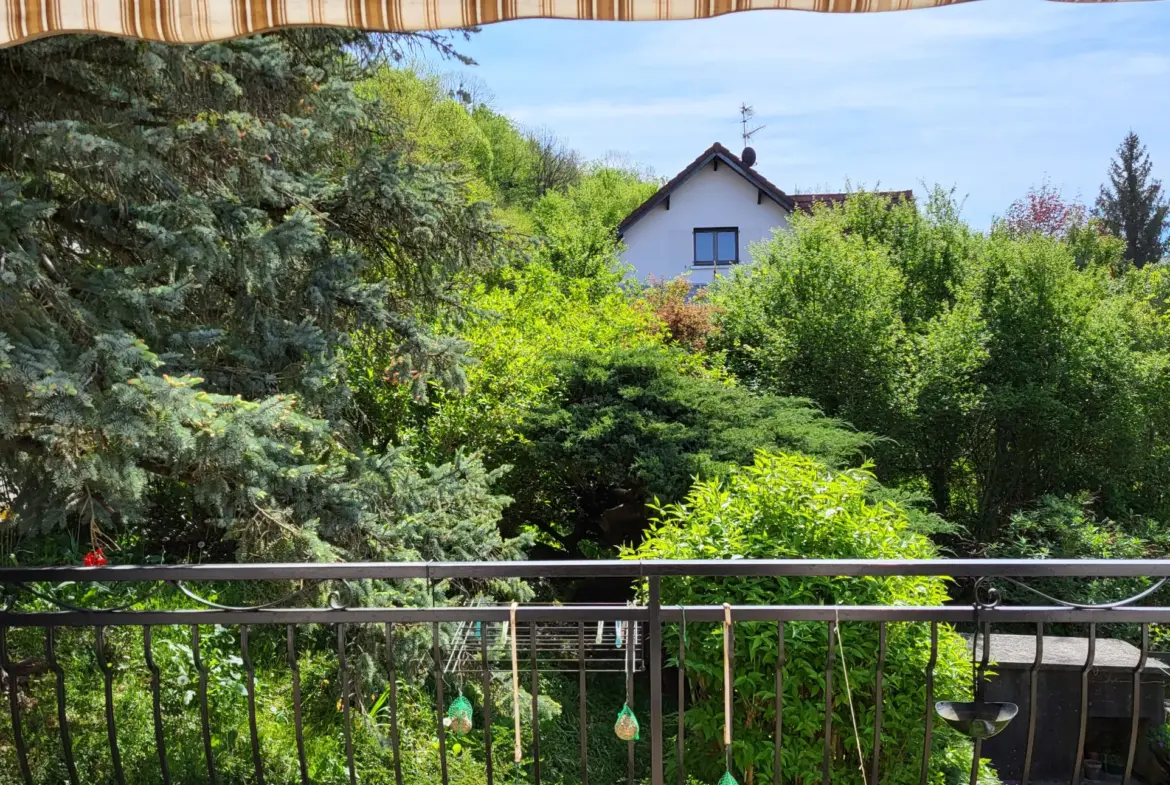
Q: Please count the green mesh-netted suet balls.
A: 3